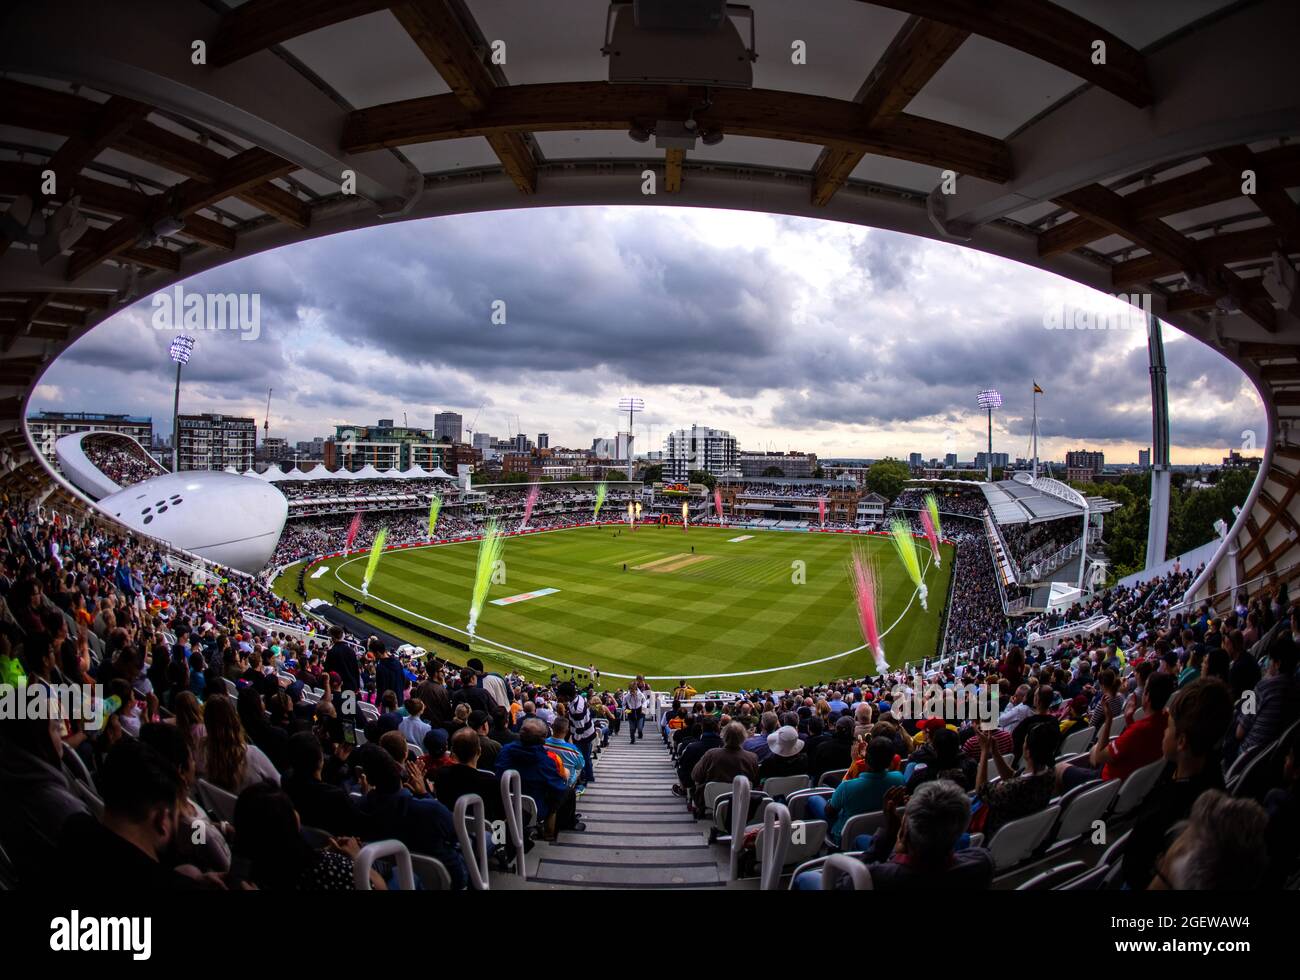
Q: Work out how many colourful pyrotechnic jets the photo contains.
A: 12